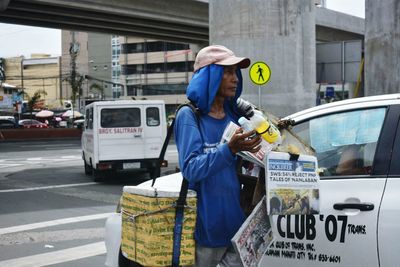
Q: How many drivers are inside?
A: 1